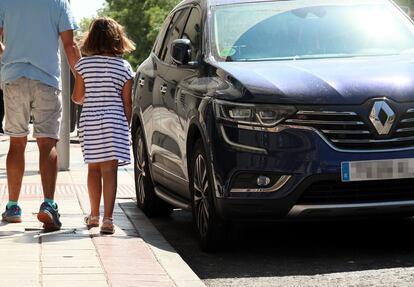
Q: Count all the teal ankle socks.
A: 2